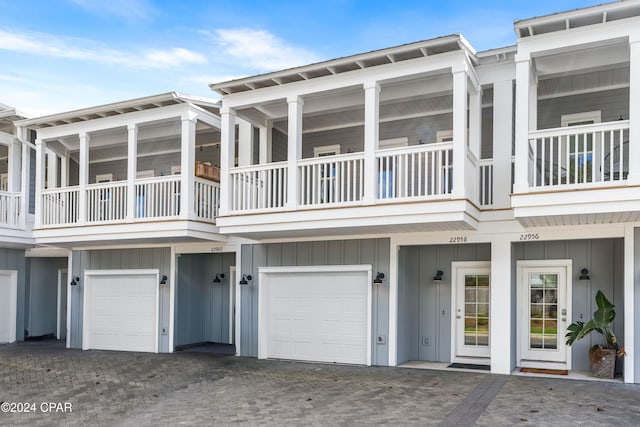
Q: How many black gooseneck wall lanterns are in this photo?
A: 7